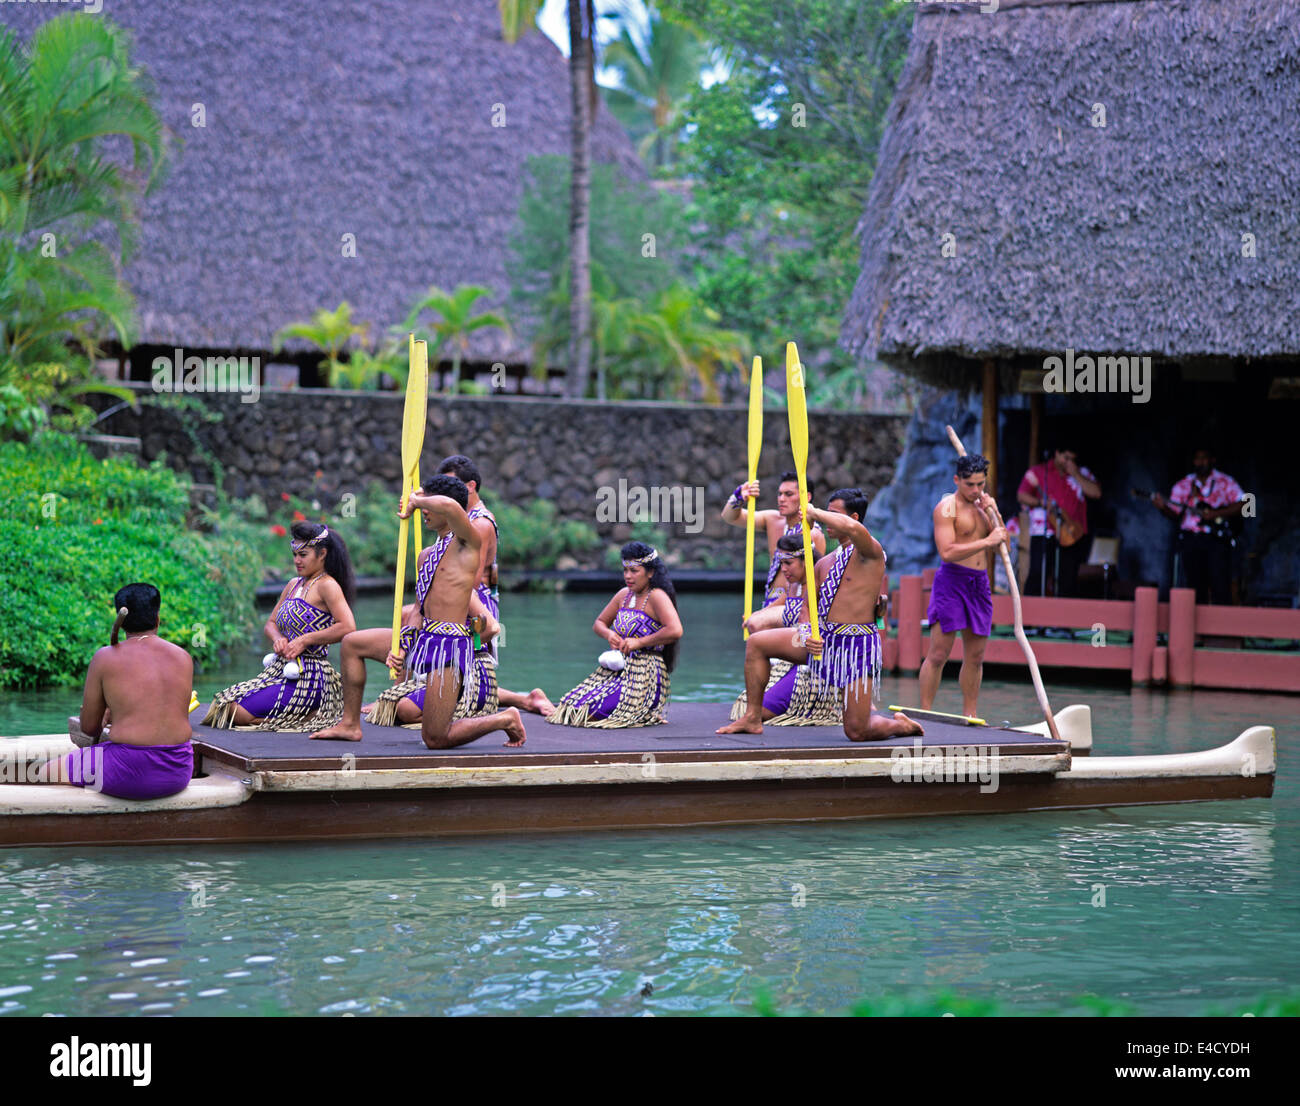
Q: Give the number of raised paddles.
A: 4